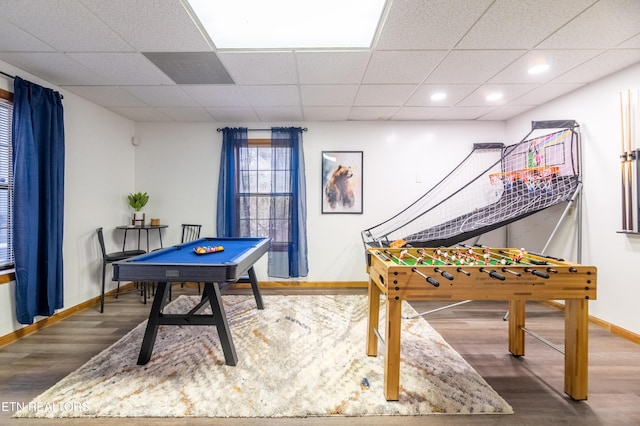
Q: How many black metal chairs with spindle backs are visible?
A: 2